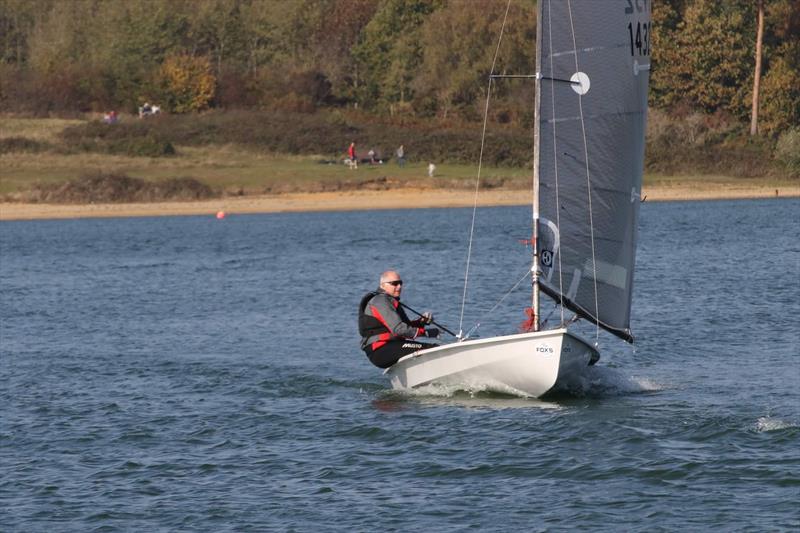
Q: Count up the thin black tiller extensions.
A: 1